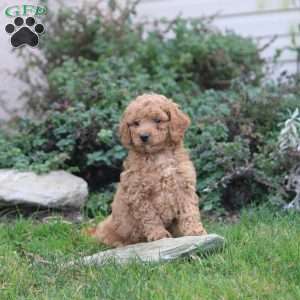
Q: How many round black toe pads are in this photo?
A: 4